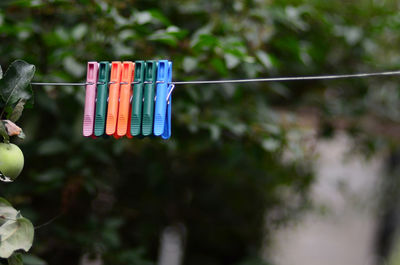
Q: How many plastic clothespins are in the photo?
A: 7